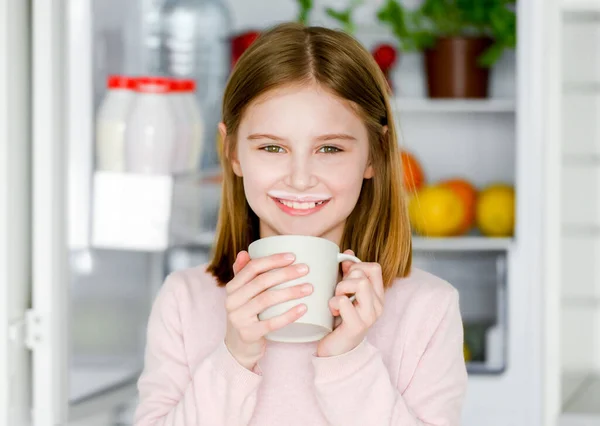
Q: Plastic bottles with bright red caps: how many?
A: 3